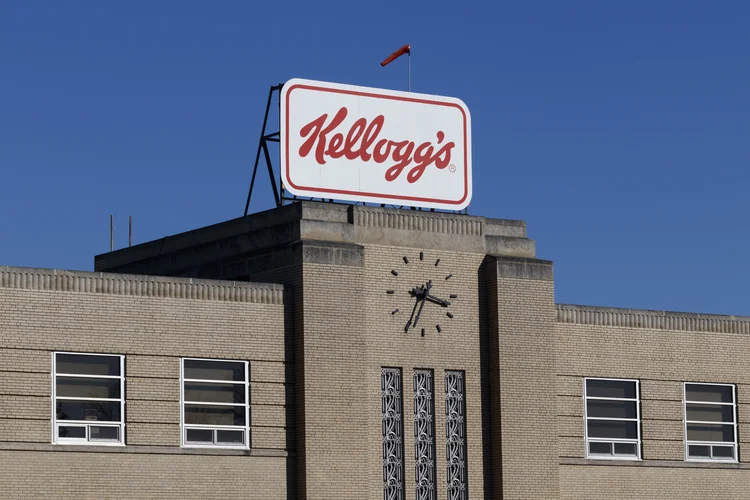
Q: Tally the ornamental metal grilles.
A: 3